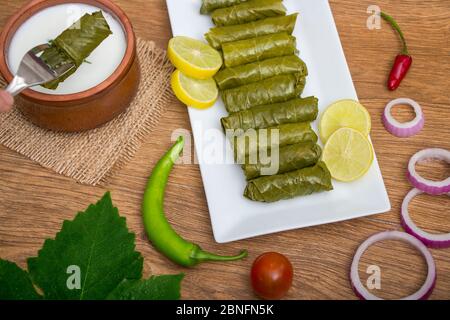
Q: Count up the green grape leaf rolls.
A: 11